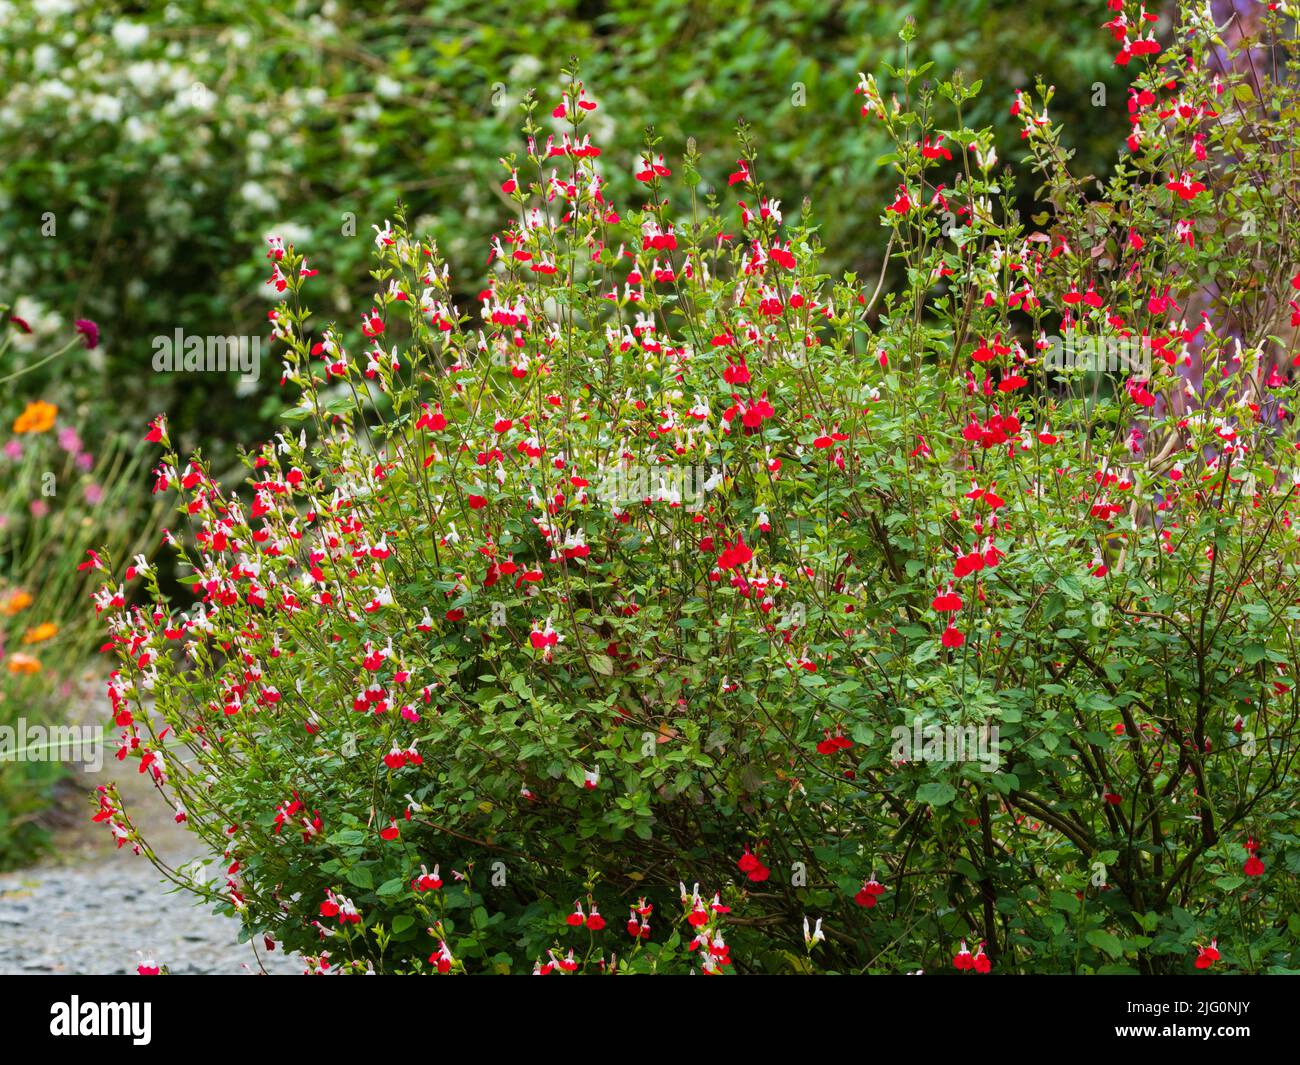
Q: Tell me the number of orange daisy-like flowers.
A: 4